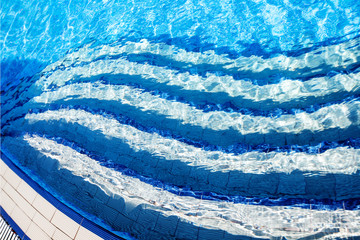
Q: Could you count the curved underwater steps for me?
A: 5